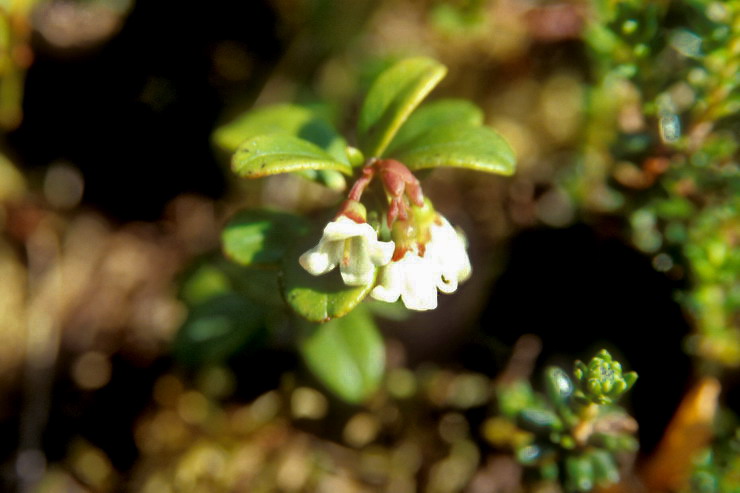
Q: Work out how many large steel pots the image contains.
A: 0